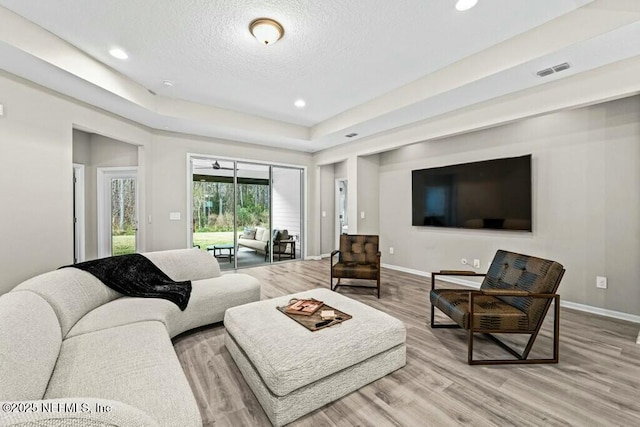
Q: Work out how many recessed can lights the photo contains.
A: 3